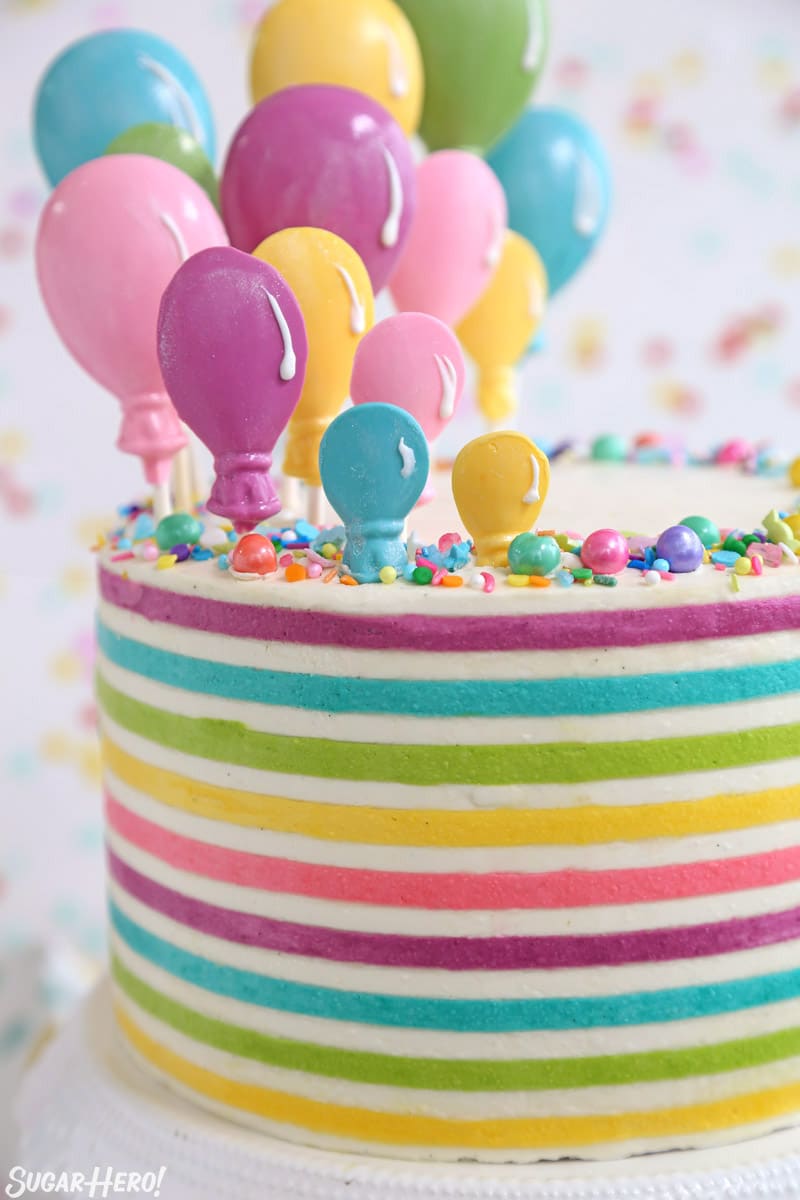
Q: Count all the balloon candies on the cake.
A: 14